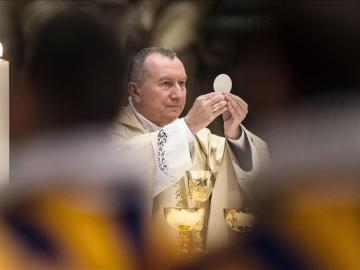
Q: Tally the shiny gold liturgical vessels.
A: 3